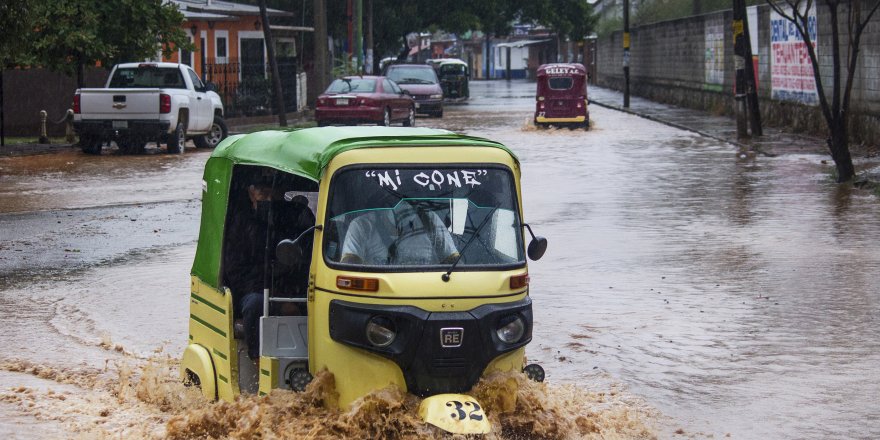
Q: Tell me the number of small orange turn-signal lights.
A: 2